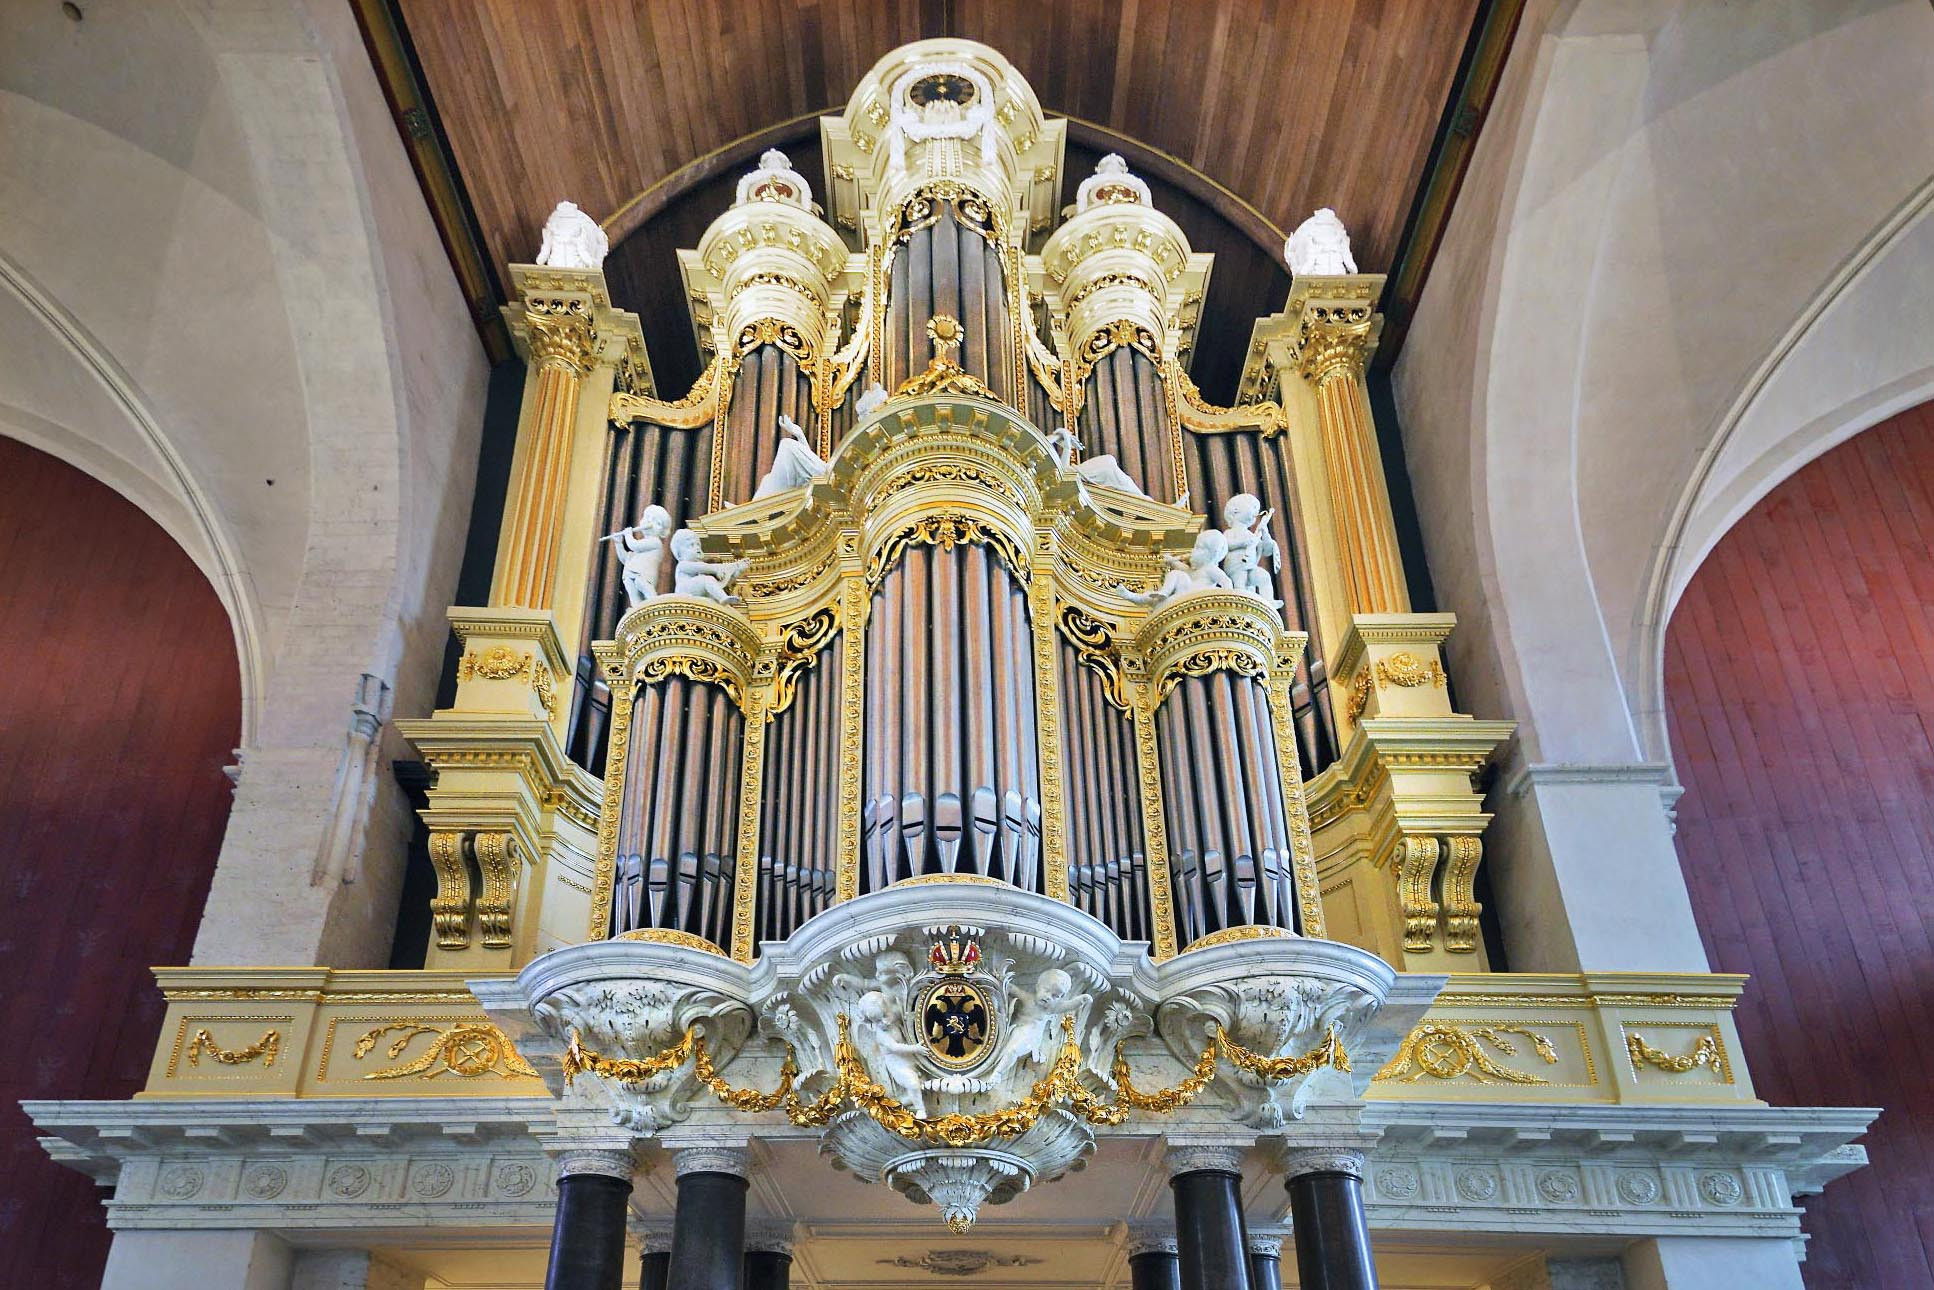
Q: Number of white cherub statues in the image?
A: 7